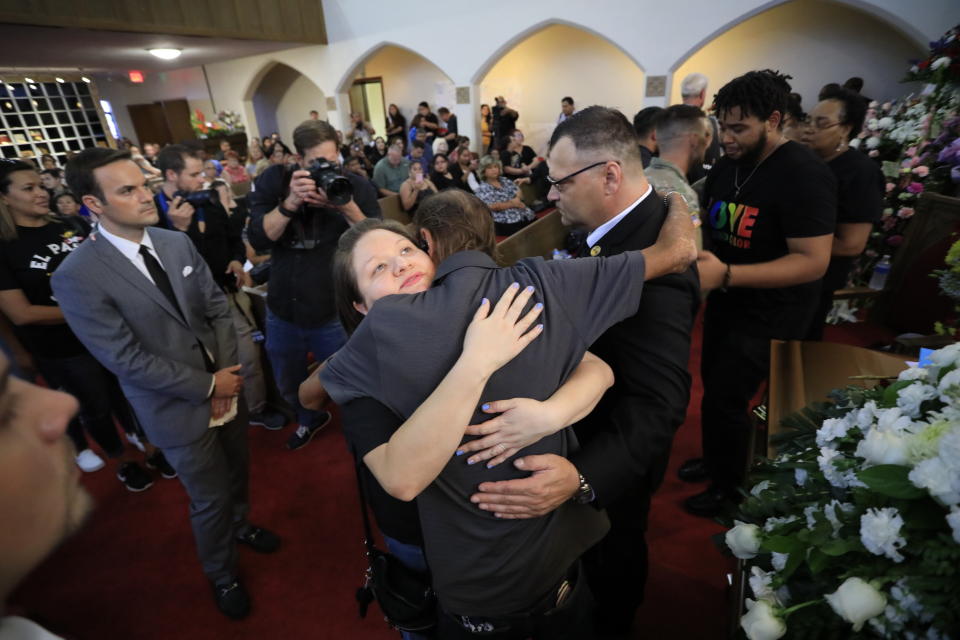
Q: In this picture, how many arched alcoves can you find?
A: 4